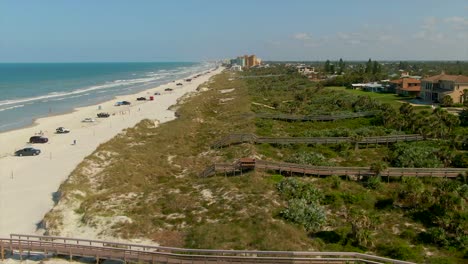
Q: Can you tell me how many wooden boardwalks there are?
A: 4